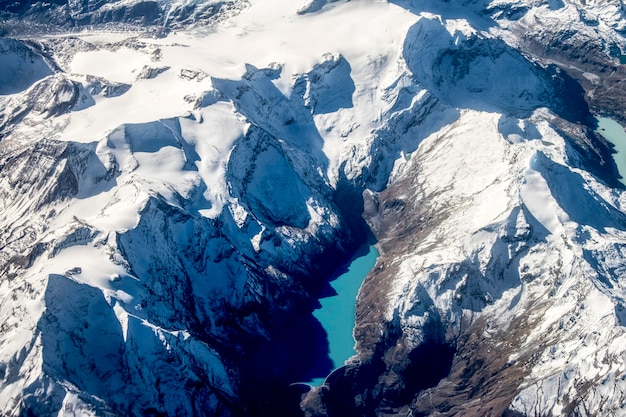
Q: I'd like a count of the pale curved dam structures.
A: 2